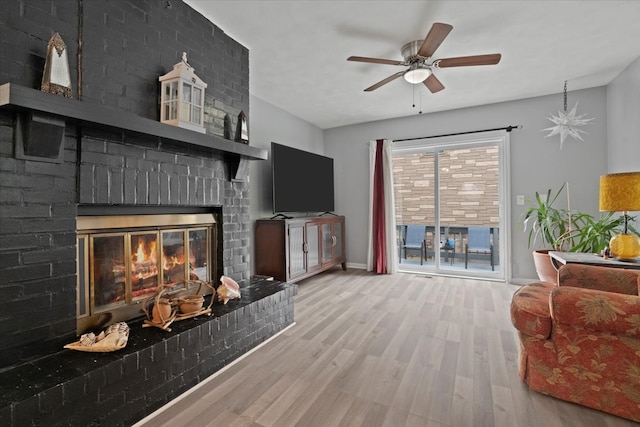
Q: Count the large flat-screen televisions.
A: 1